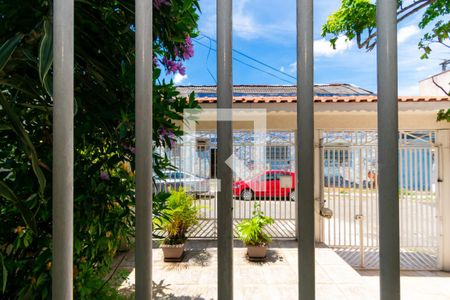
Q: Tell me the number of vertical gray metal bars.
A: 5